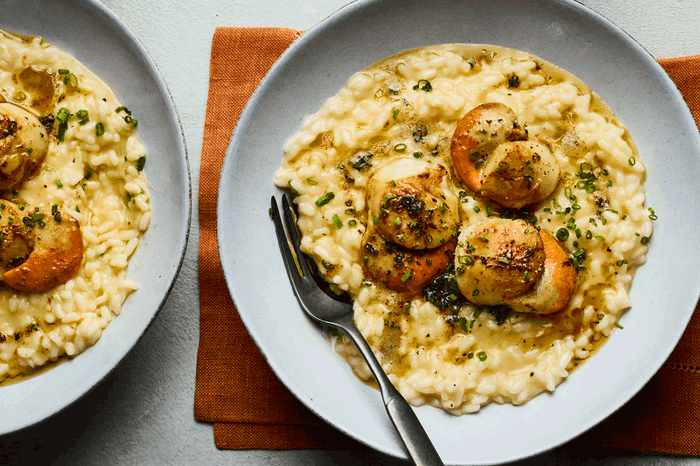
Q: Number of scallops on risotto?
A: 5